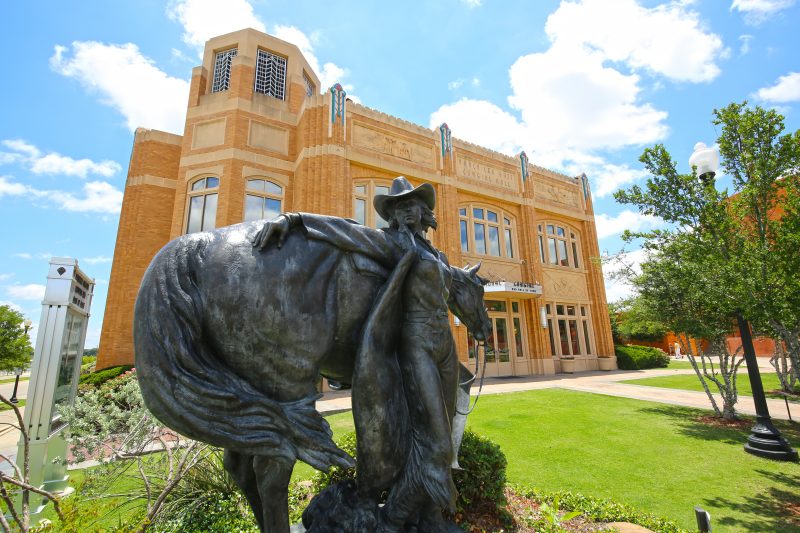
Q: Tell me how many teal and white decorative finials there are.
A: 4